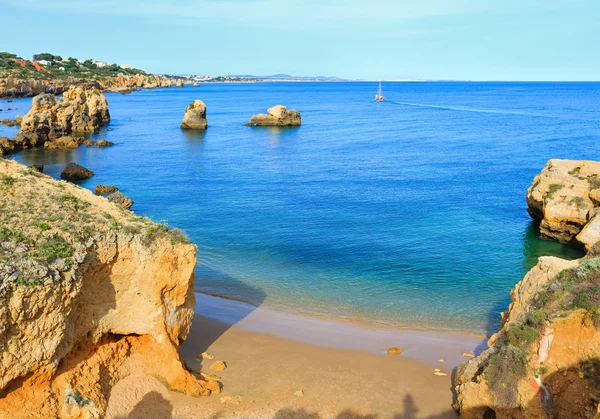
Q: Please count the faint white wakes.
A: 1